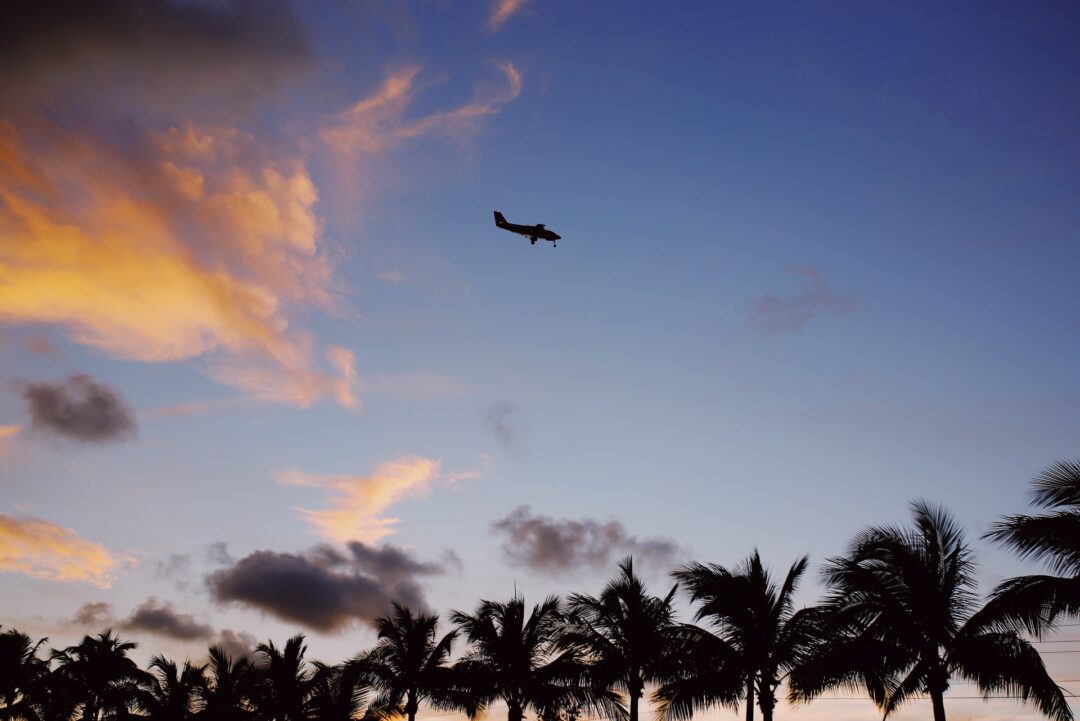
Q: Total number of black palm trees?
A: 12